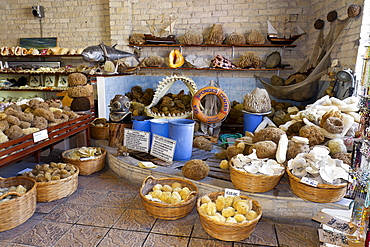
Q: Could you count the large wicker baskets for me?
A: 7